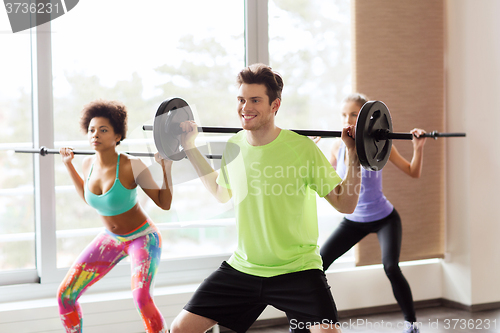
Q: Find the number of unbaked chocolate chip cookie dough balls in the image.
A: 0